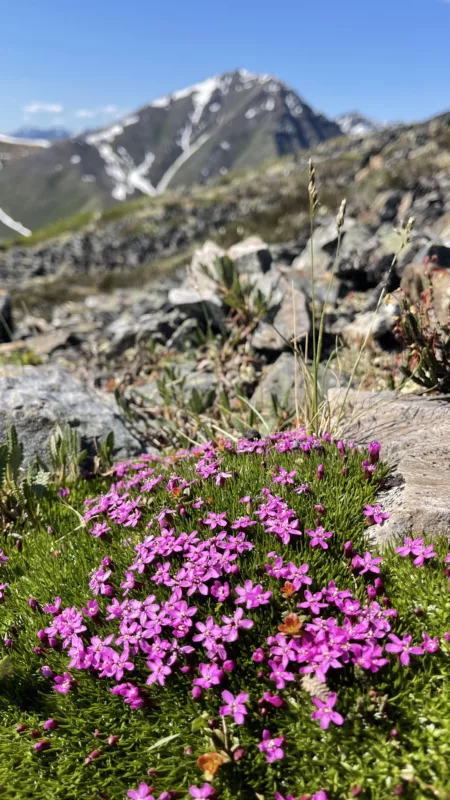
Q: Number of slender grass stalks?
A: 3